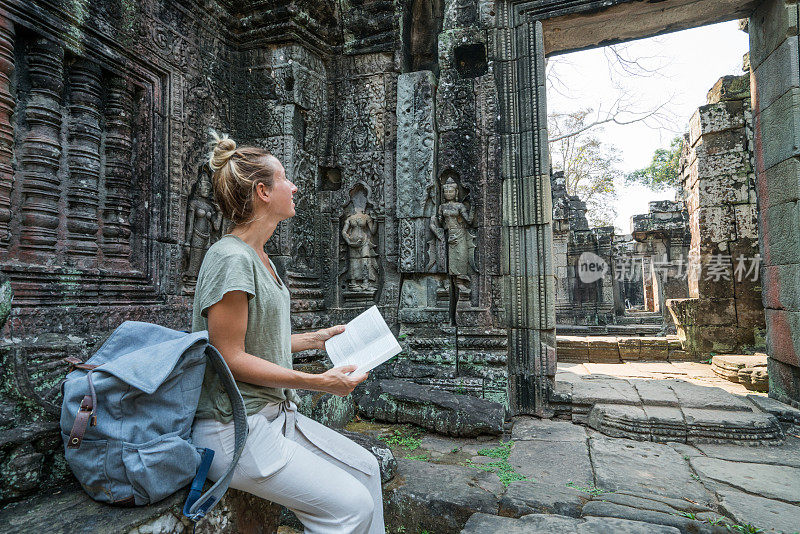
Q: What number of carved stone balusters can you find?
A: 4